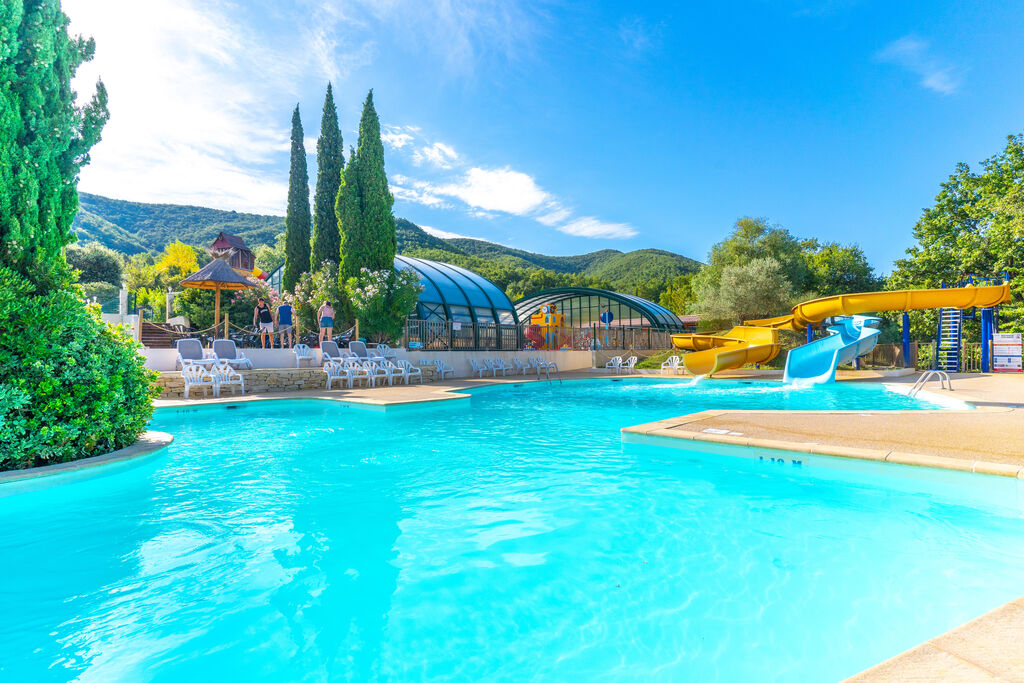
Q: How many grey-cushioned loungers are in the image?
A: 4